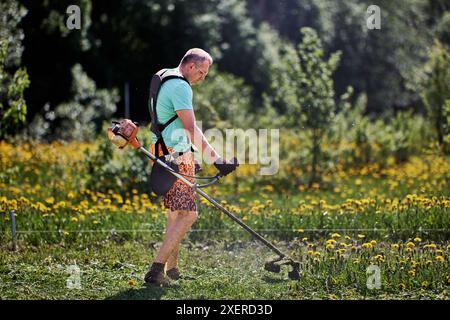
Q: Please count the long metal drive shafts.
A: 1